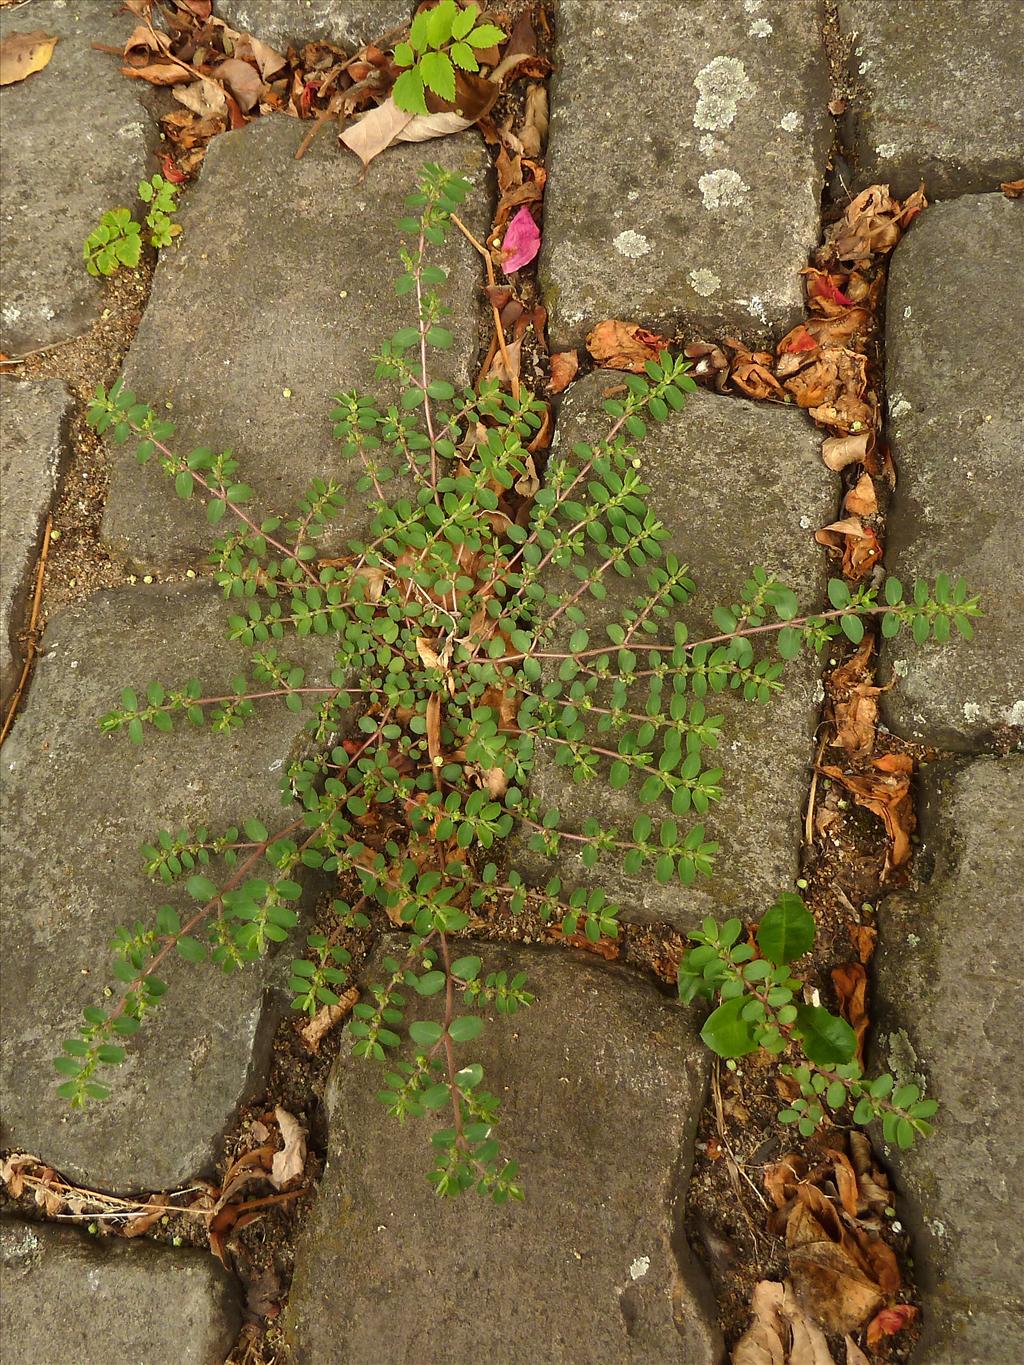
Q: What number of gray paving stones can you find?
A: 12